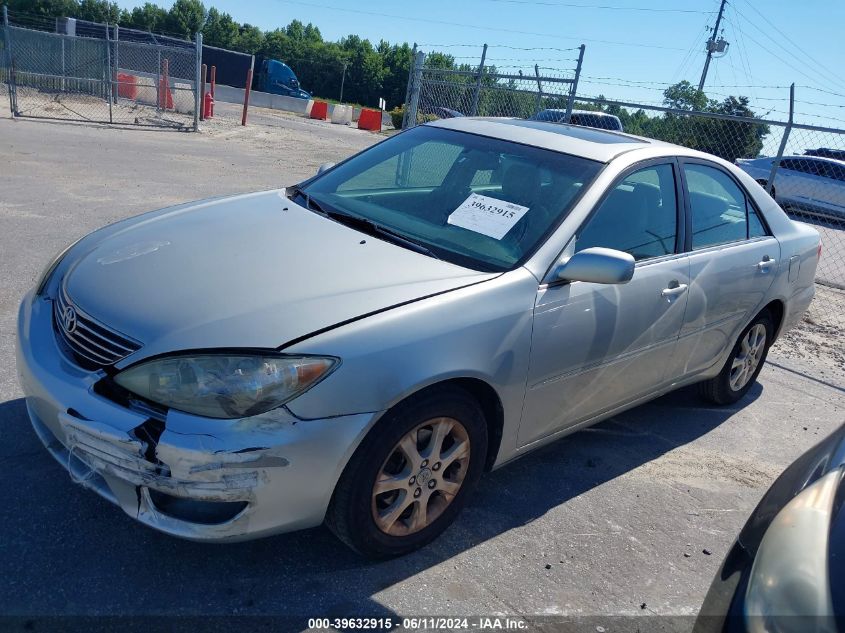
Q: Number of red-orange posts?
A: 4